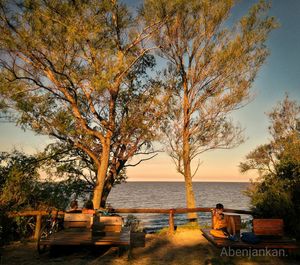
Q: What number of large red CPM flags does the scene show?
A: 0